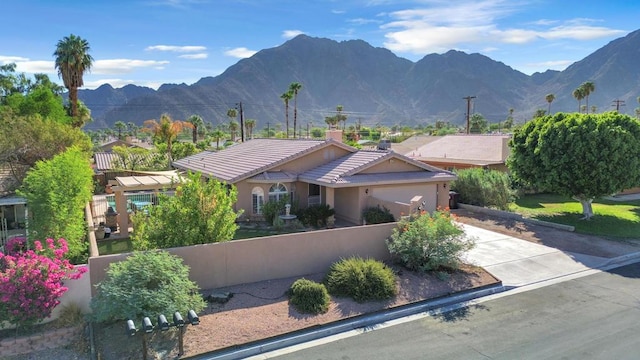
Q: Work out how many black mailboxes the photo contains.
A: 5